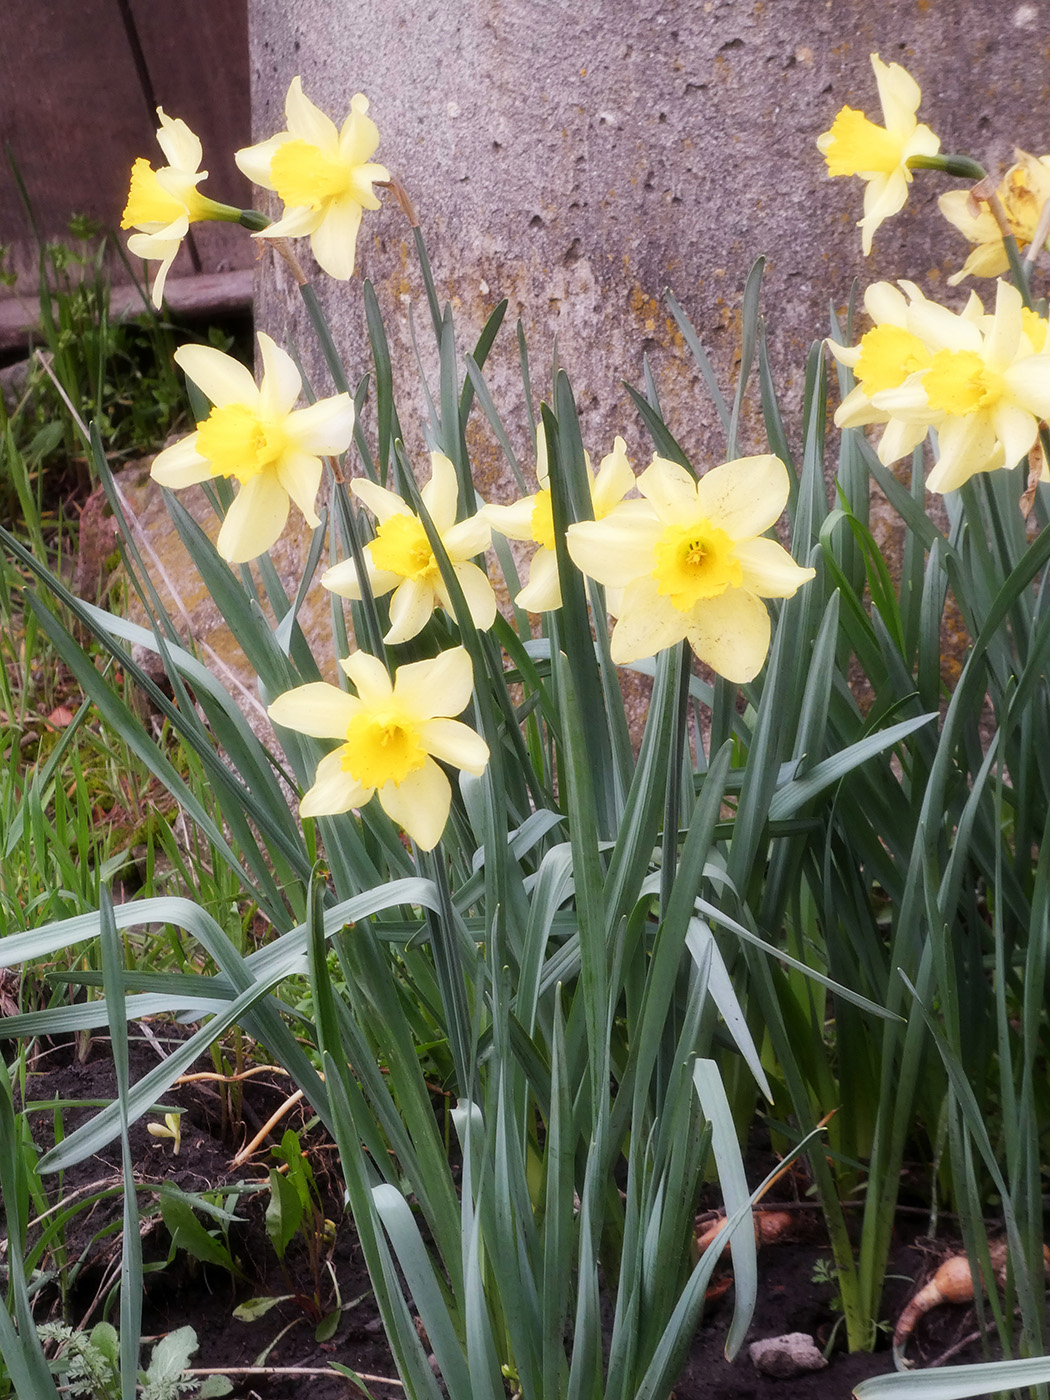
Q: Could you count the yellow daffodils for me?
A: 12